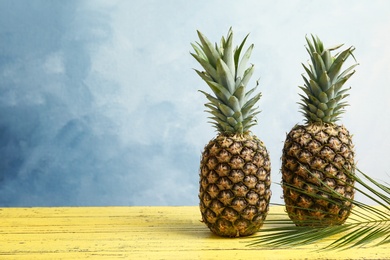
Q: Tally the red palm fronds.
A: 0